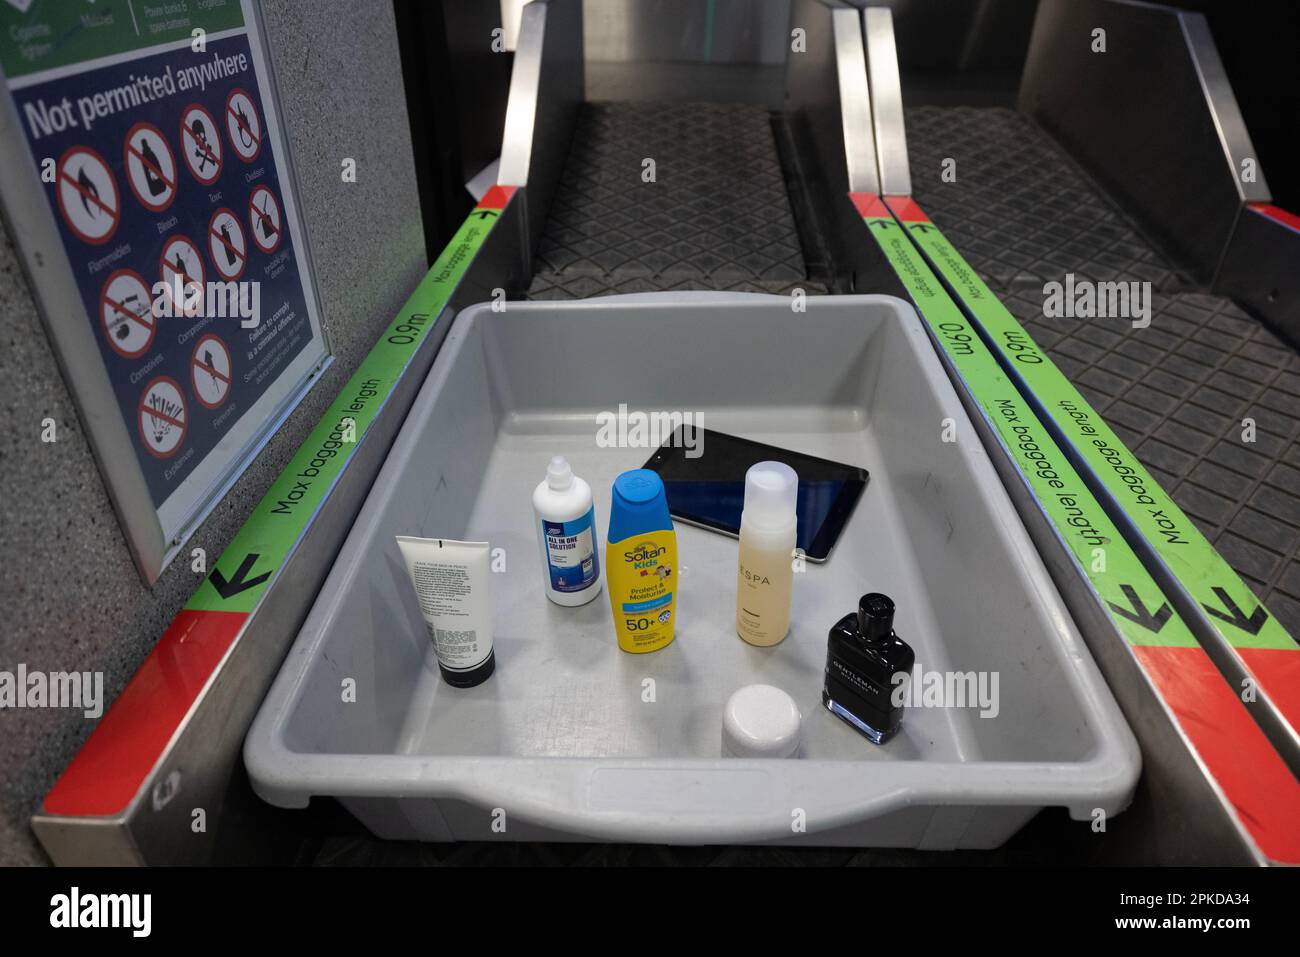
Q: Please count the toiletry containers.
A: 6